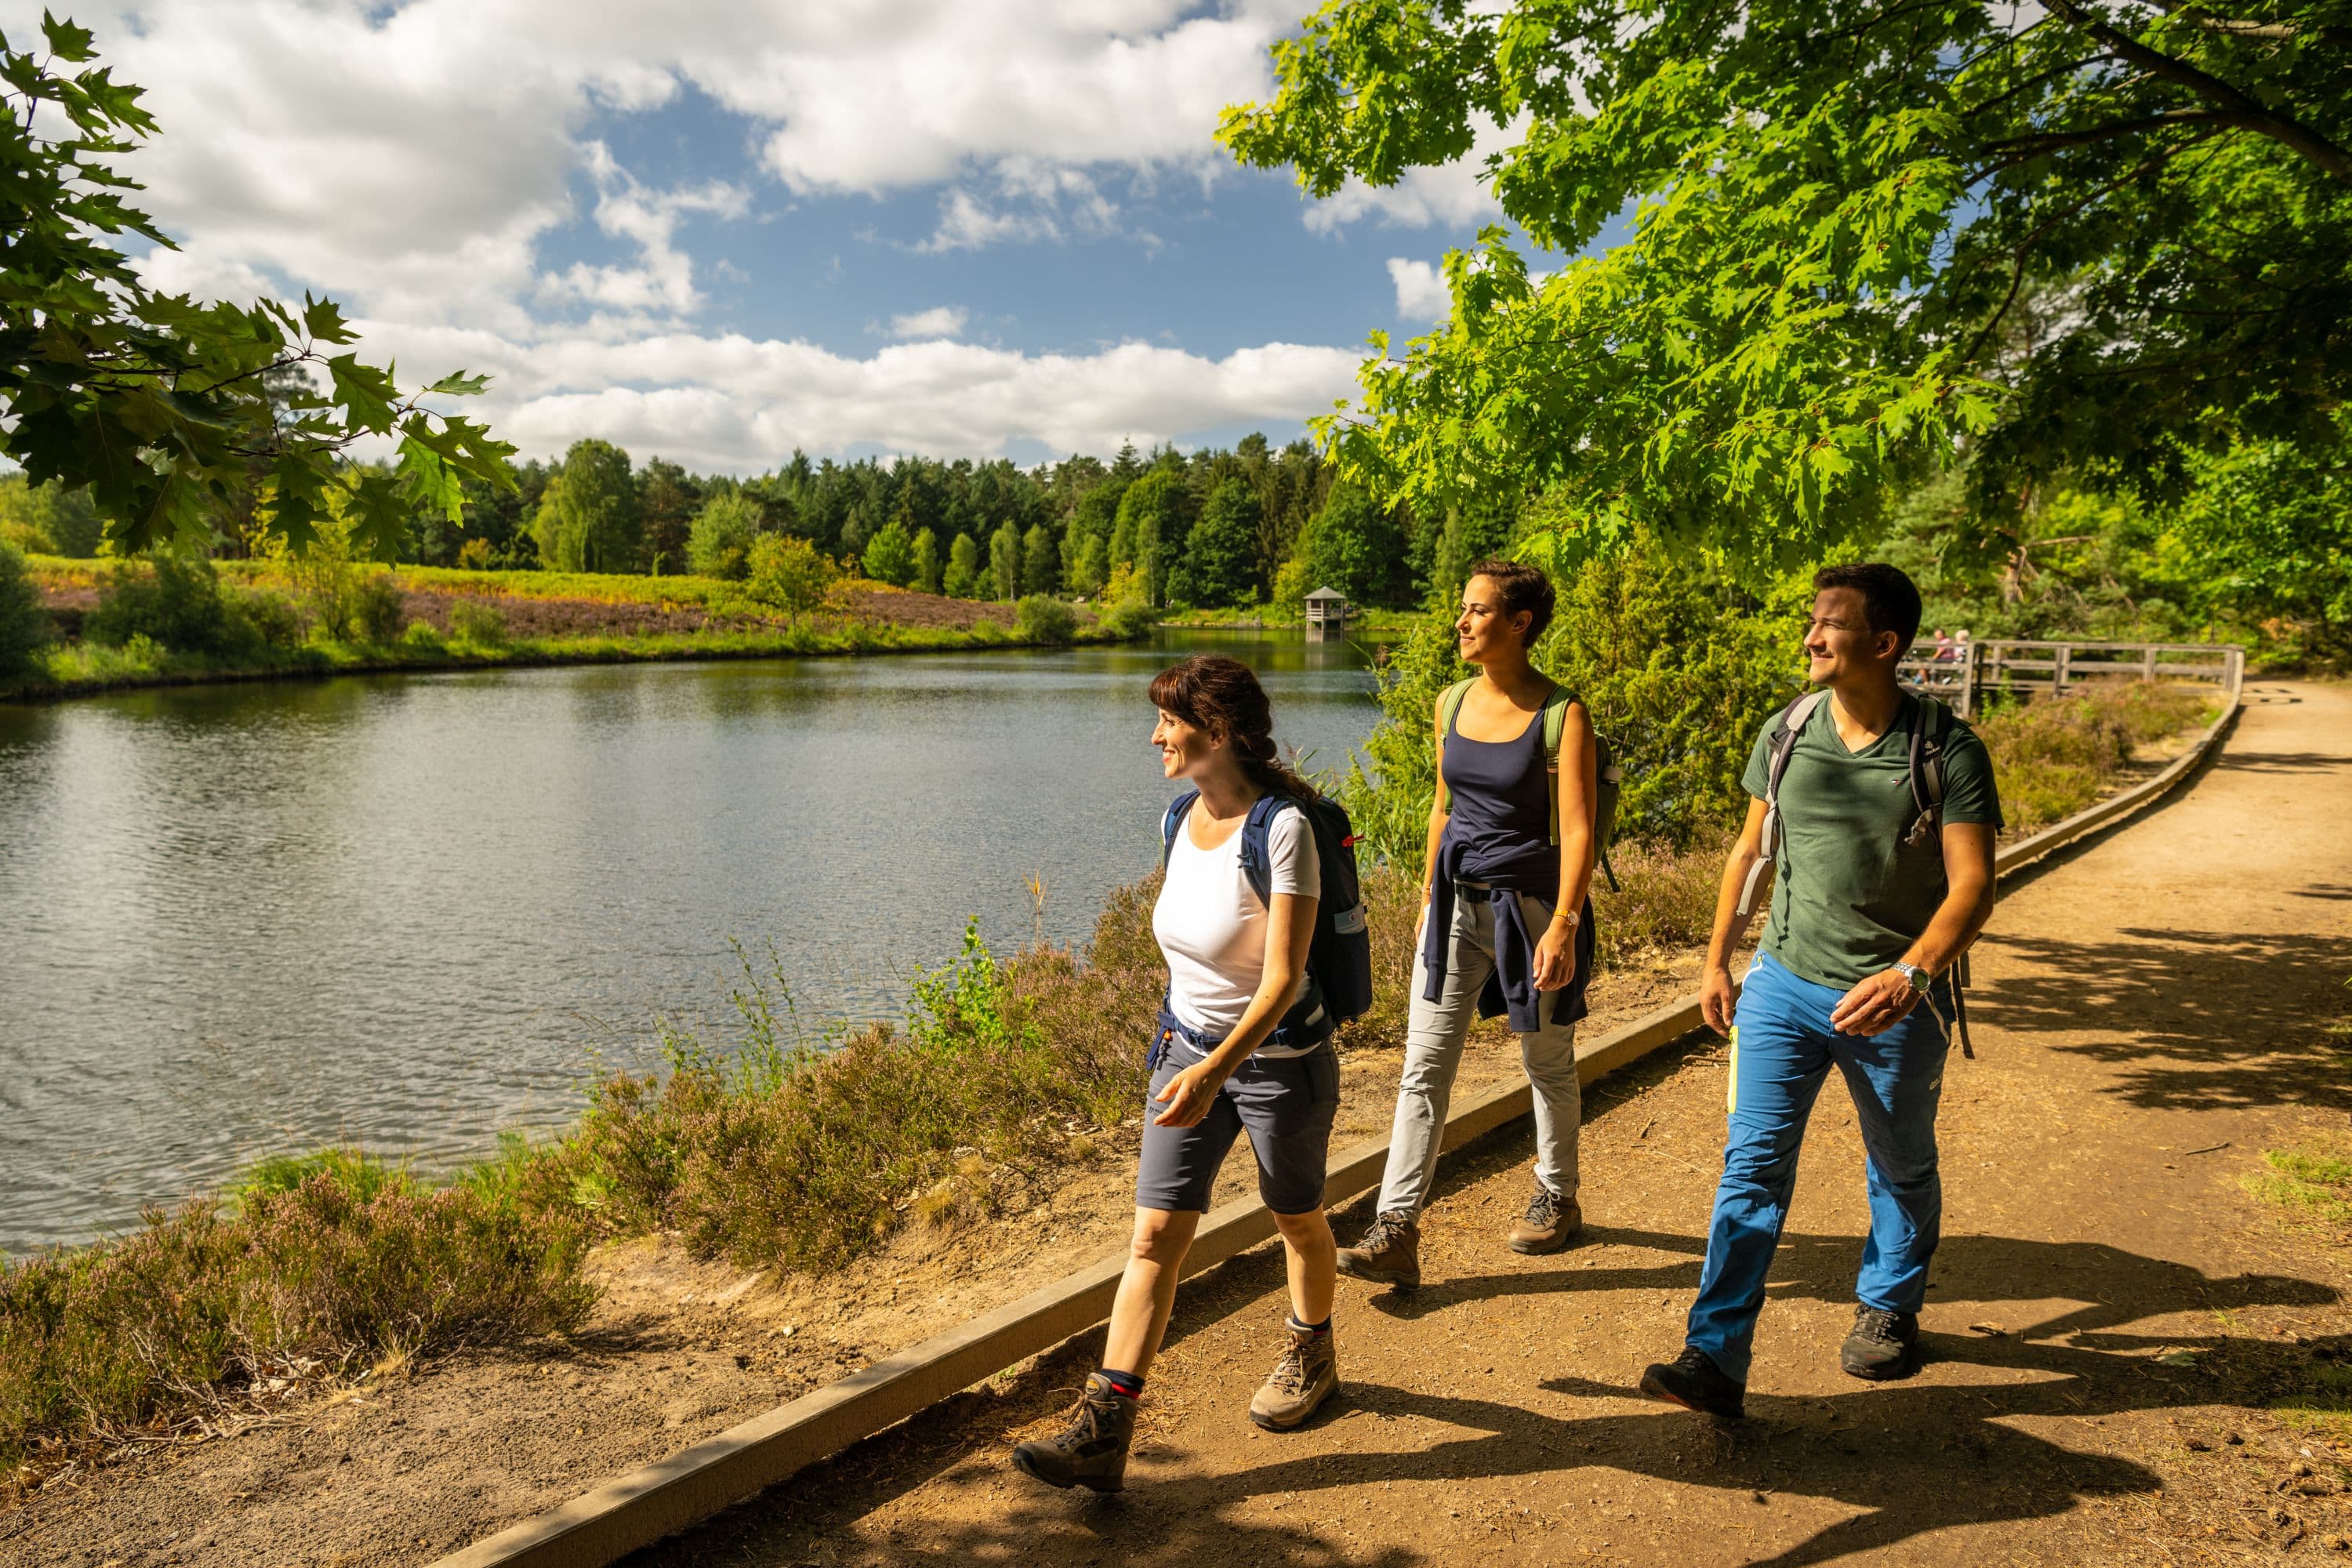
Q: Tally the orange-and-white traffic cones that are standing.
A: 0